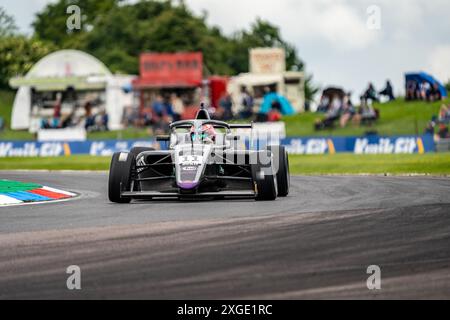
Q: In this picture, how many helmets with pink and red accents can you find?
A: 1